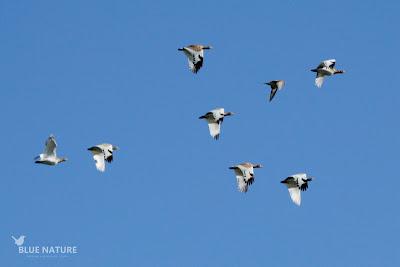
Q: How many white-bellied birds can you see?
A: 7